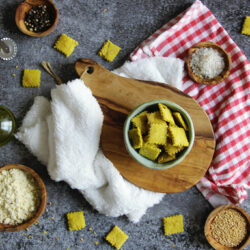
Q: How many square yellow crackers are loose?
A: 7